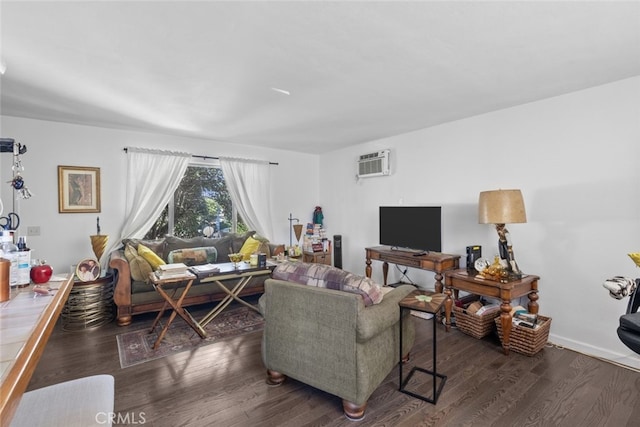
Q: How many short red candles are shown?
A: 0